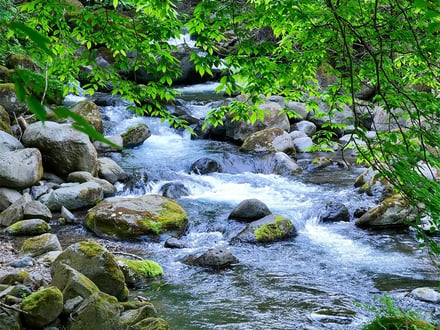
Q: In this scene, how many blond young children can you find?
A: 0